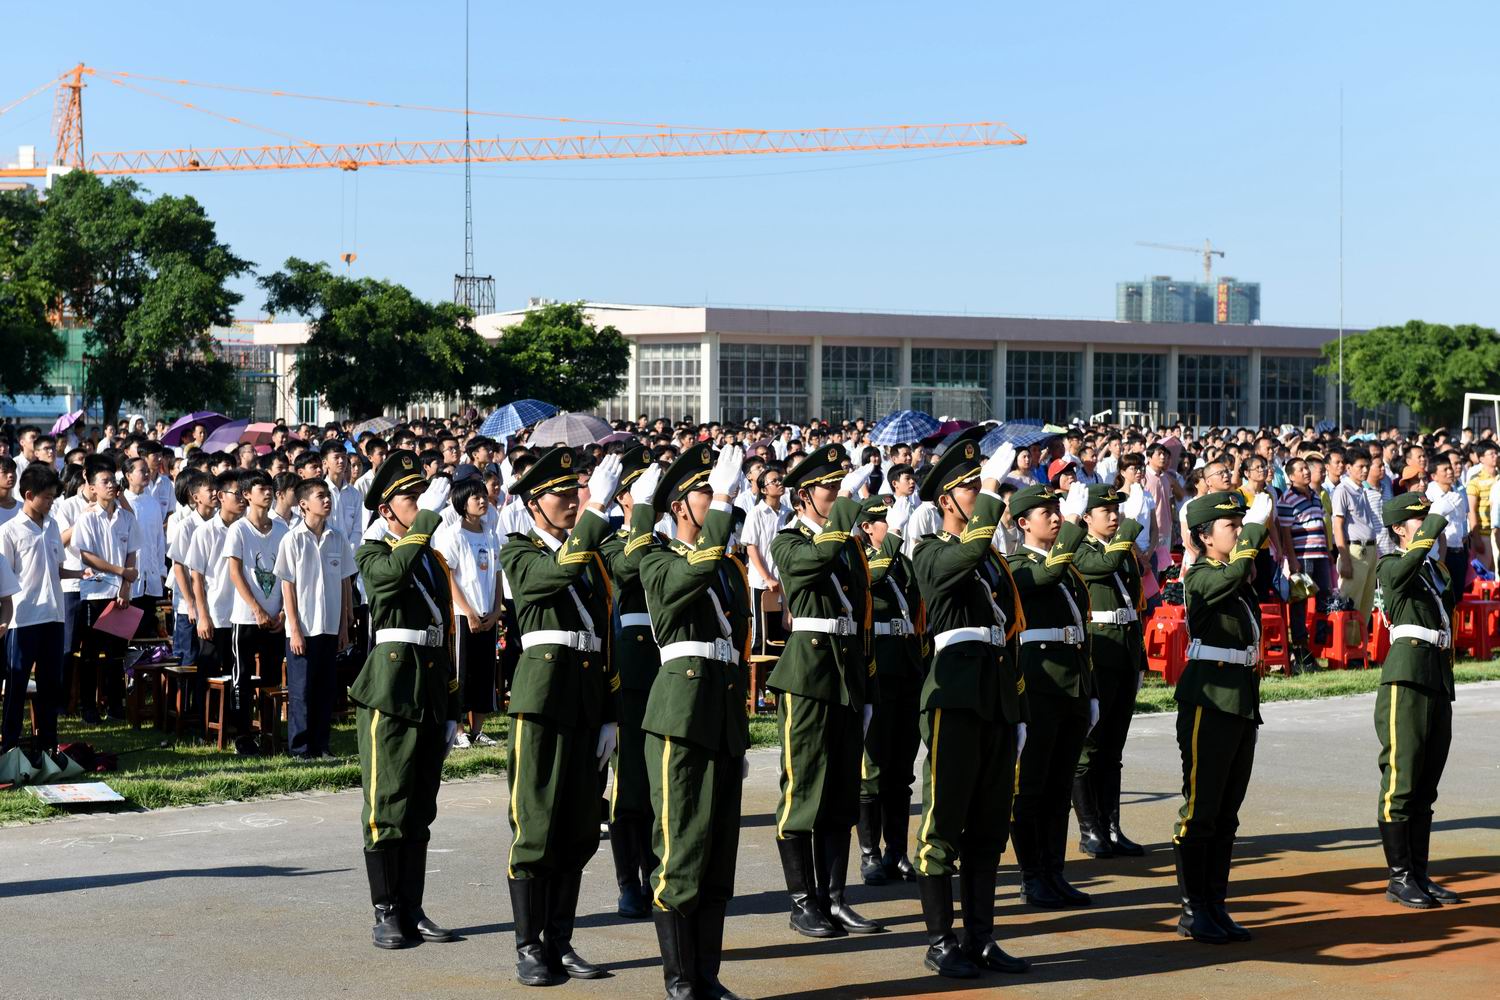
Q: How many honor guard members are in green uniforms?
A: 11